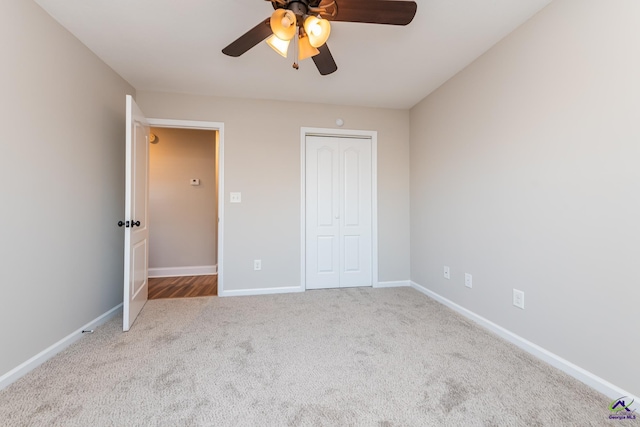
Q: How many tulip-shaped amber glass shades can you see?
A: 4